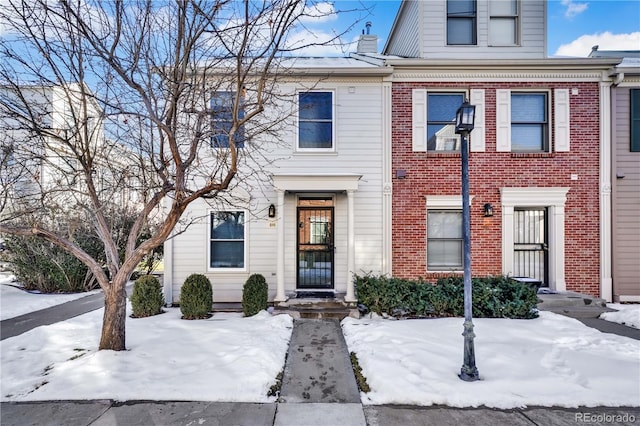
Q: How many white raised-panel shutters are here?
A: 4